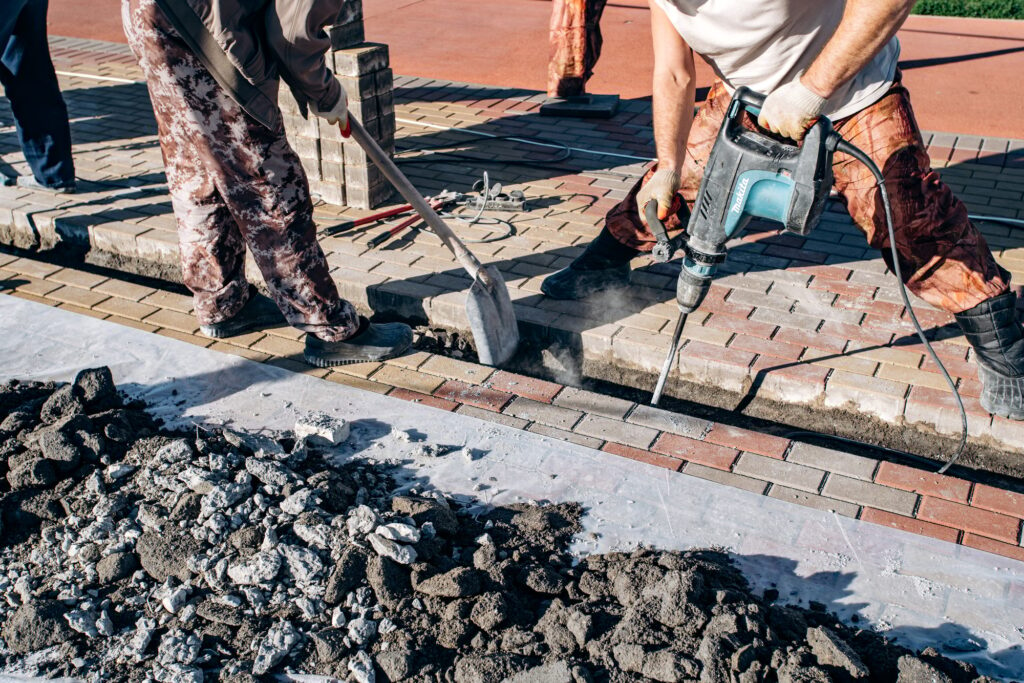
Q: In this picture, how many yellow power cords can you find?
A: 0